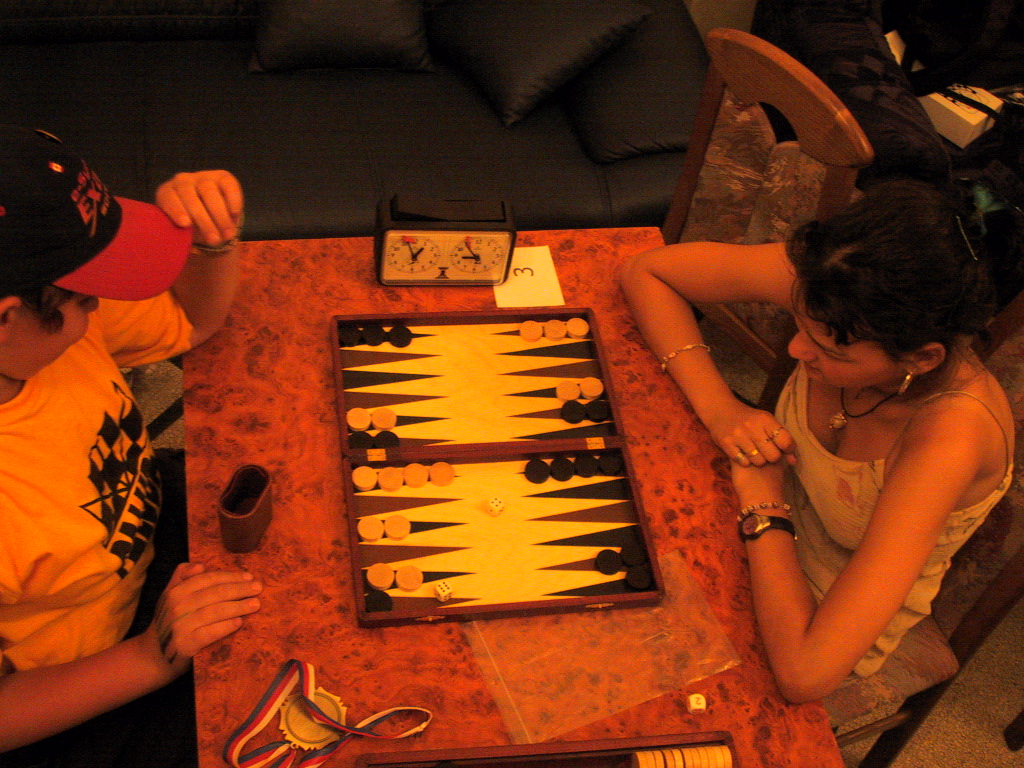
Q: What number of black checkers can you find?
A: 15